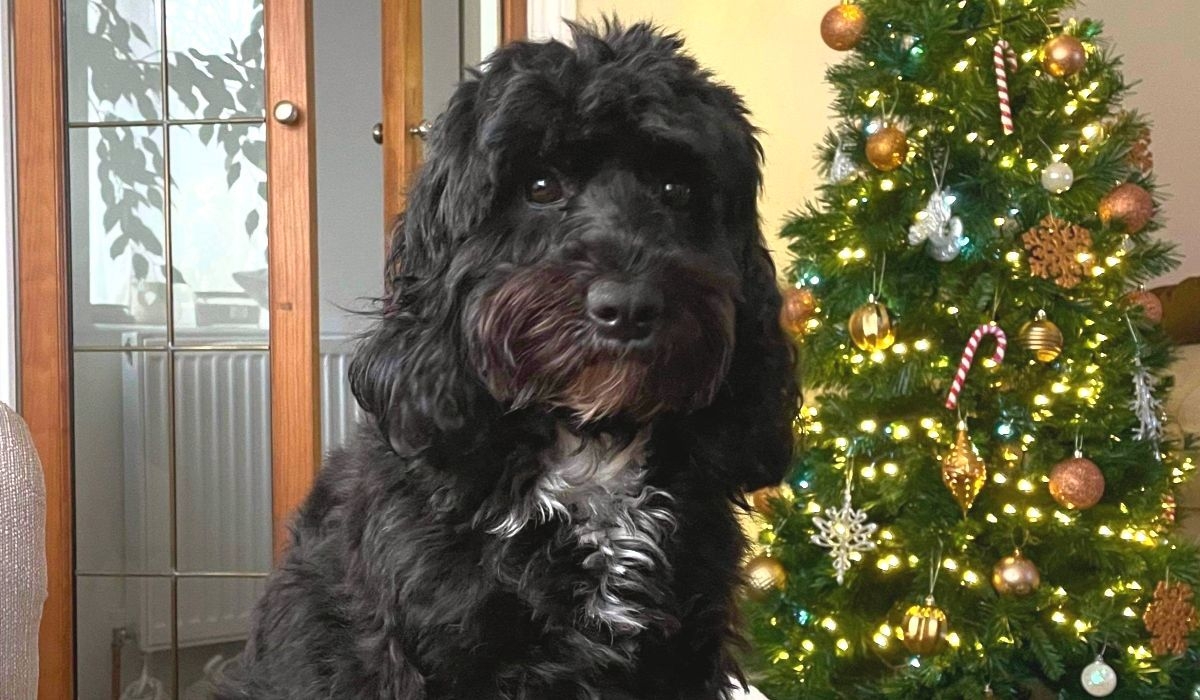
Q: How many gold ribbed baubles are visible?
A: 3